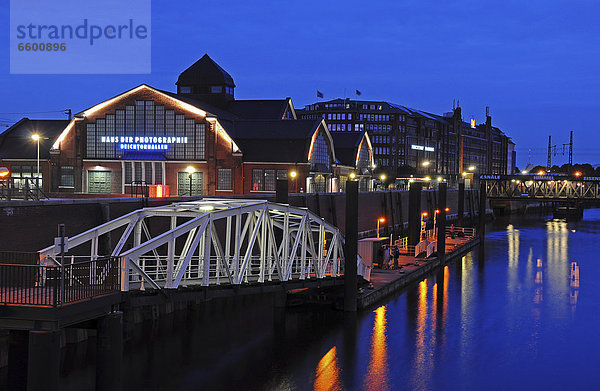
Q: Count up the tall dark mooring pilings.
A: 6